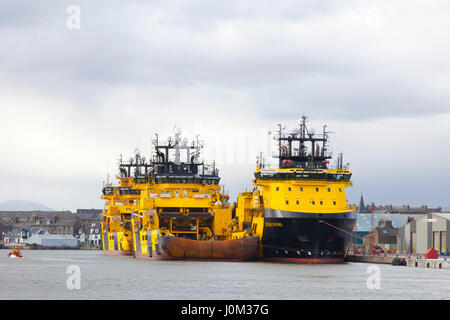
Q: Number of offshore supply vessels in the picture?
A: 3